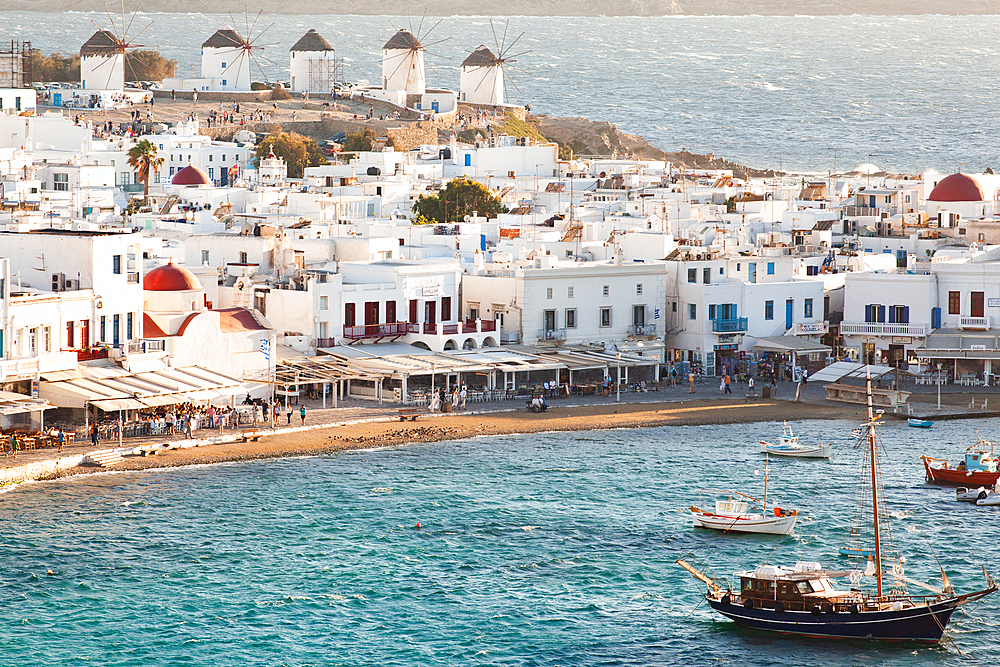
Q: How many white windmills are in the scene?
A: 5